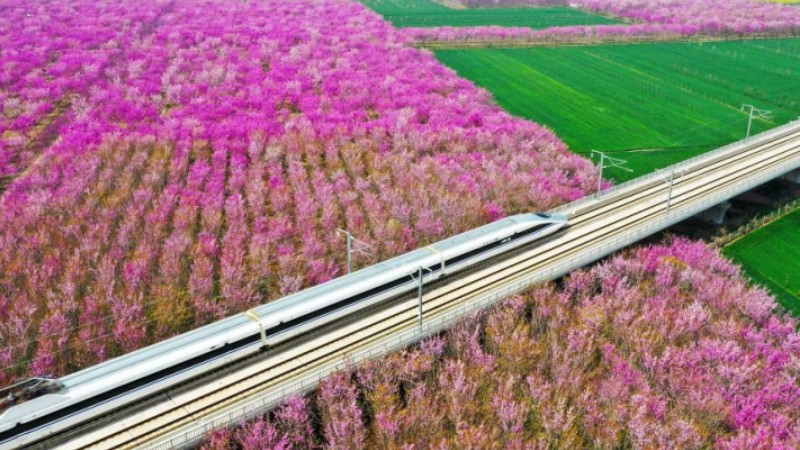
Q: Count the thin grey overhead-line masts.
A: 5